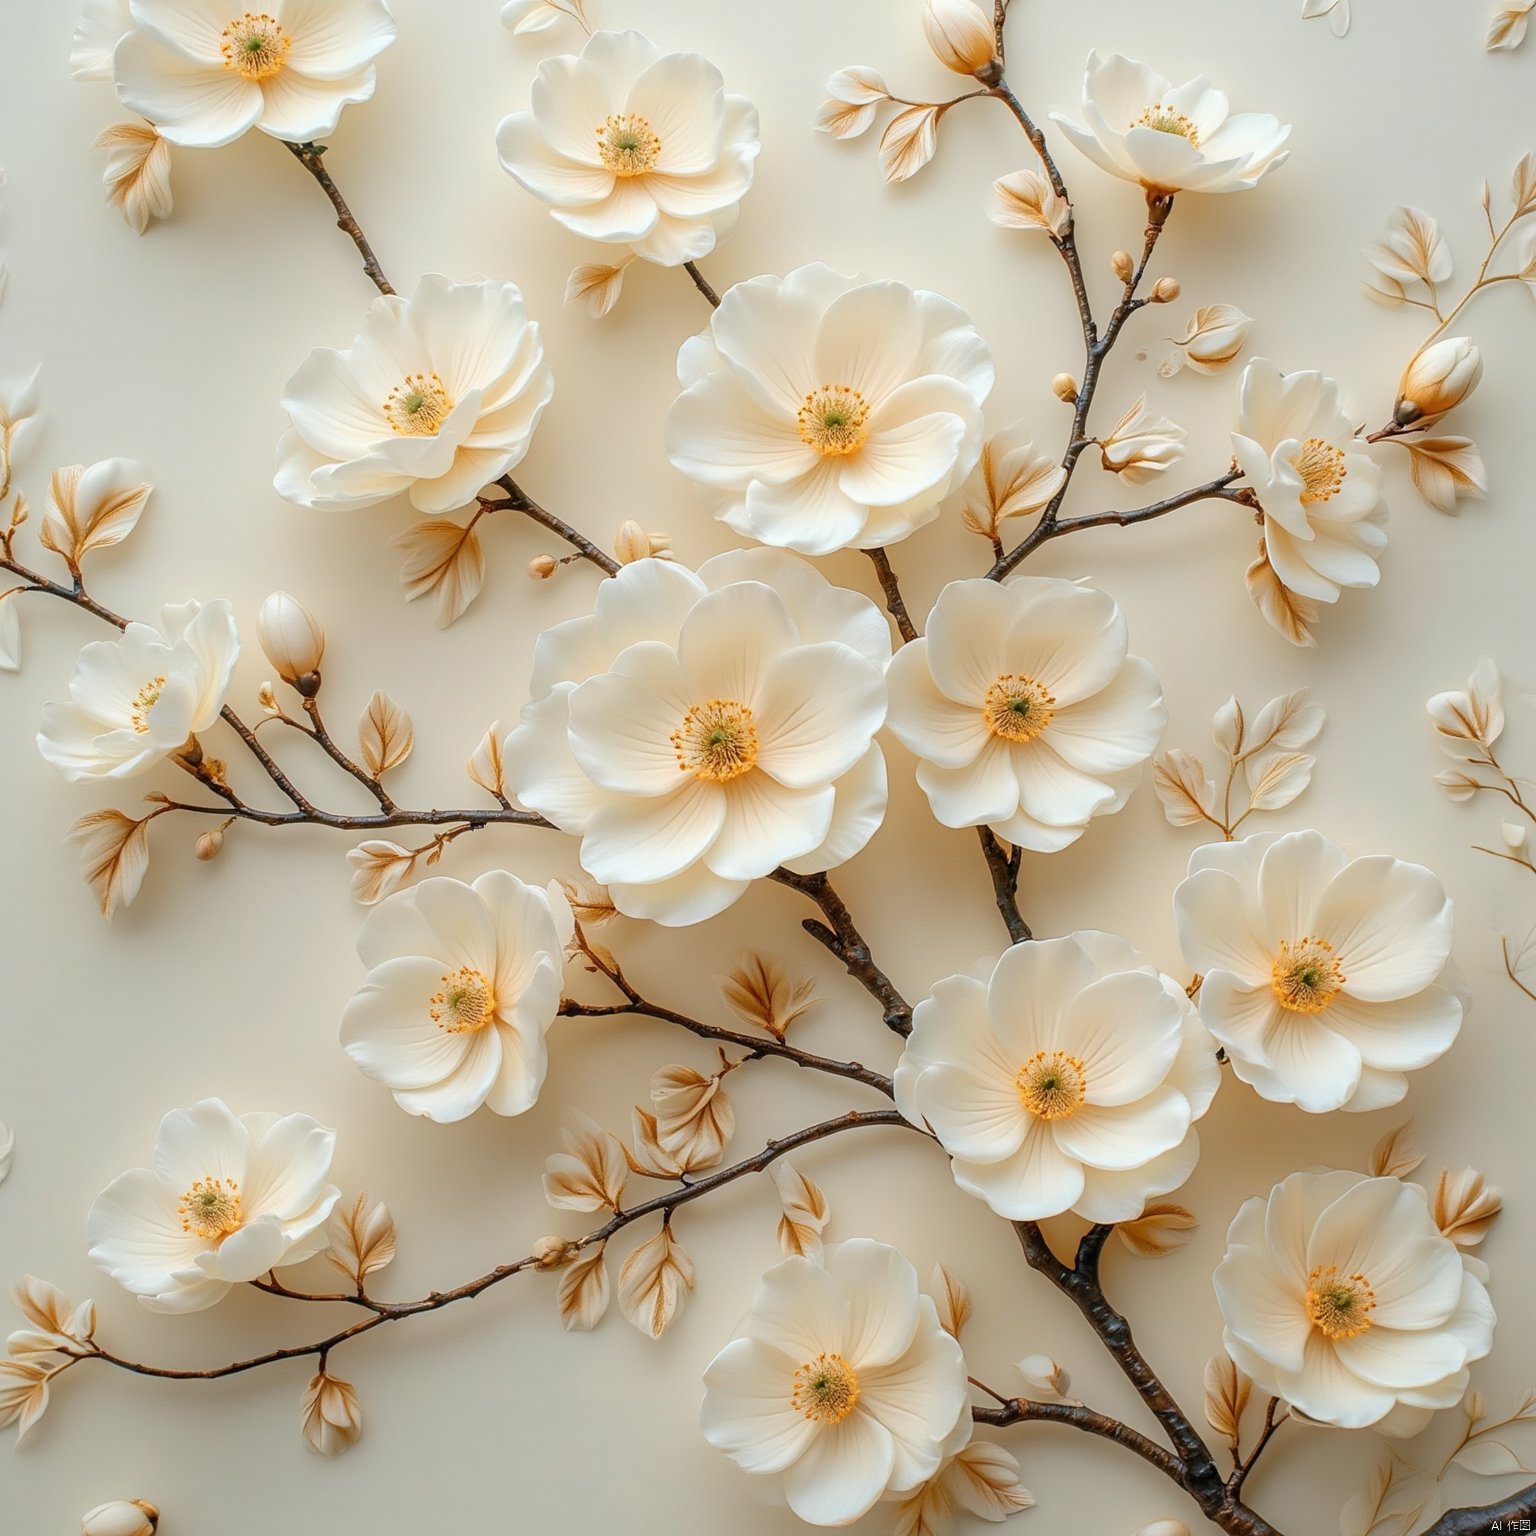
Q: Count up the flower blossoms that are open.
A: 15